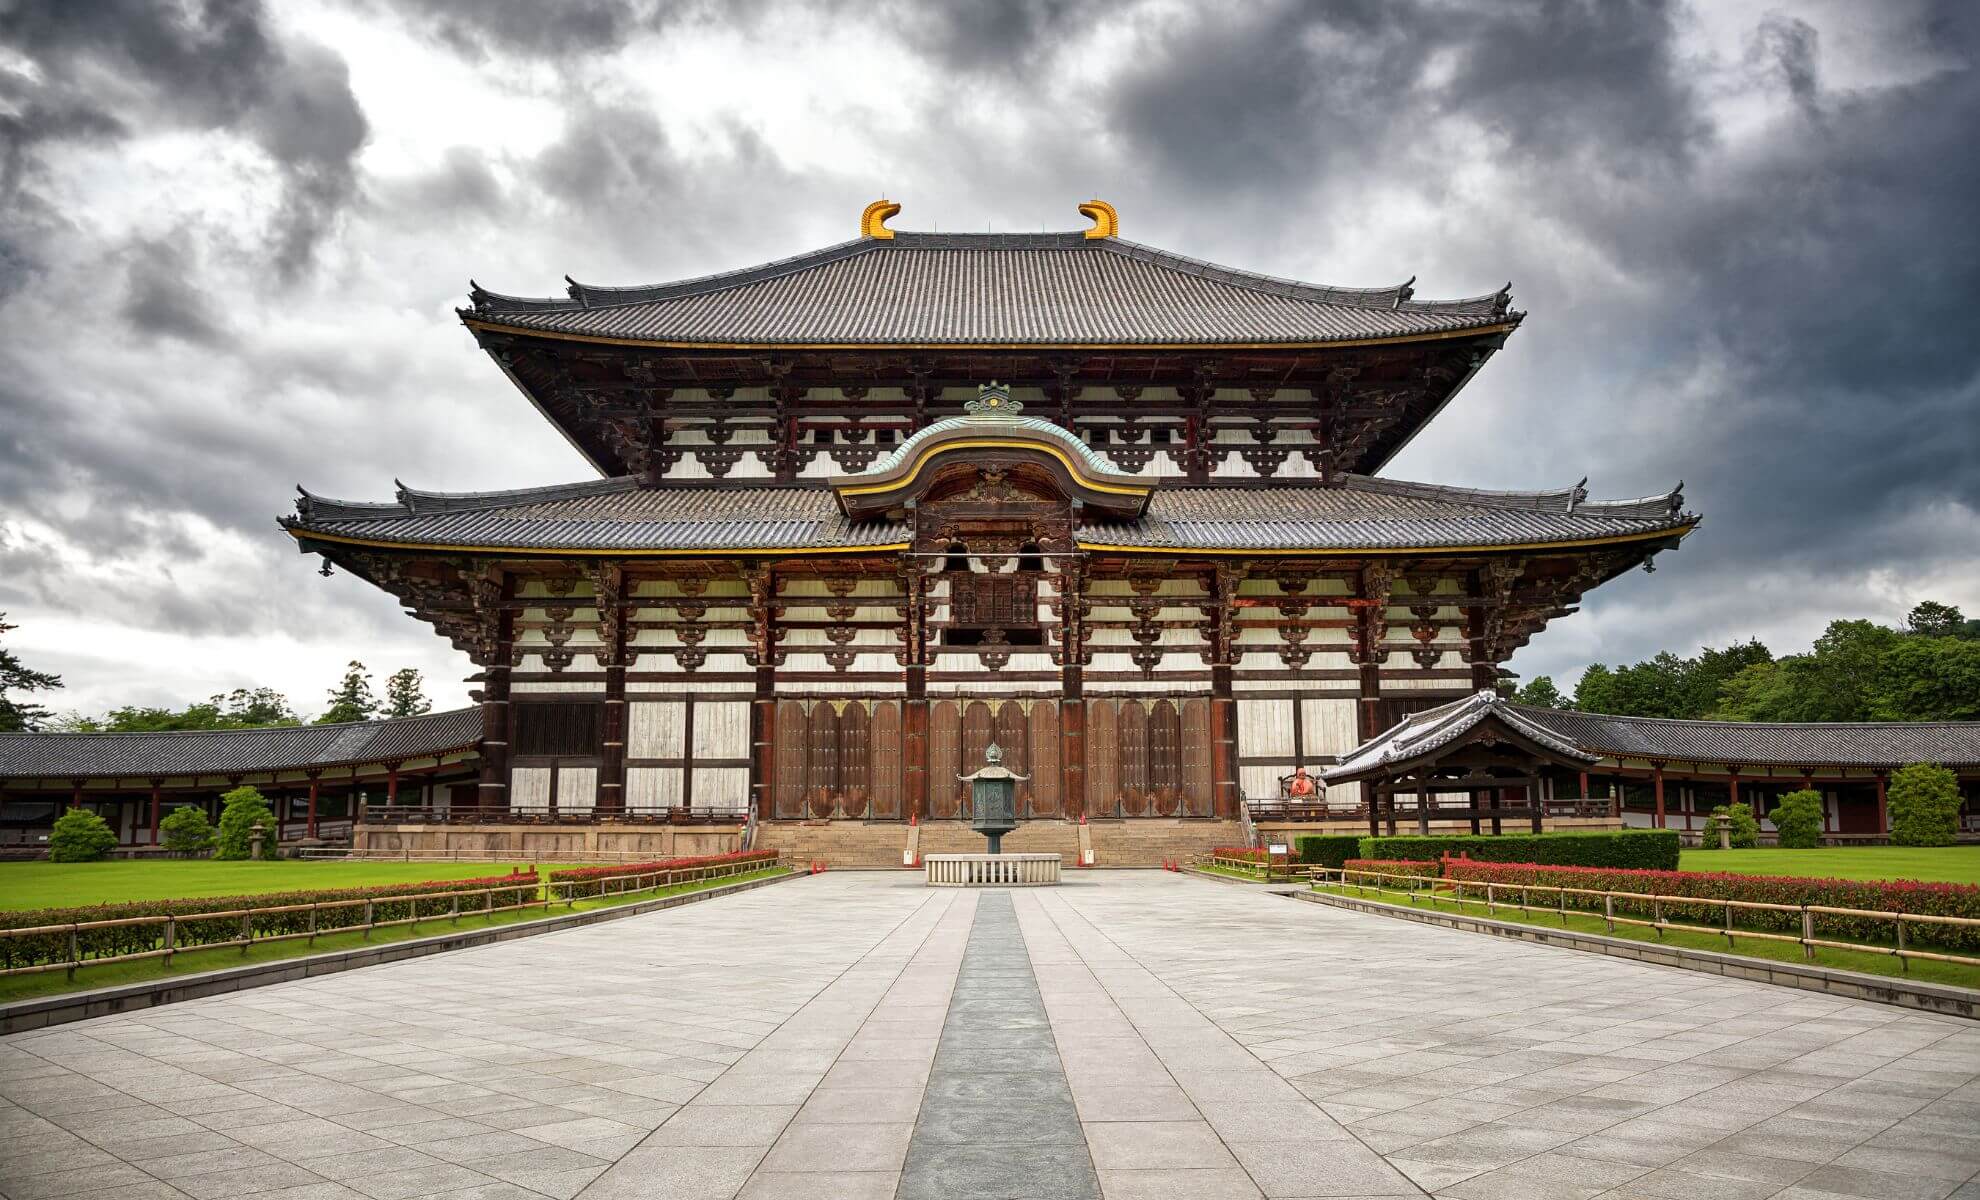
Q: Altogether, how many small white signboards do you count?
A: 3